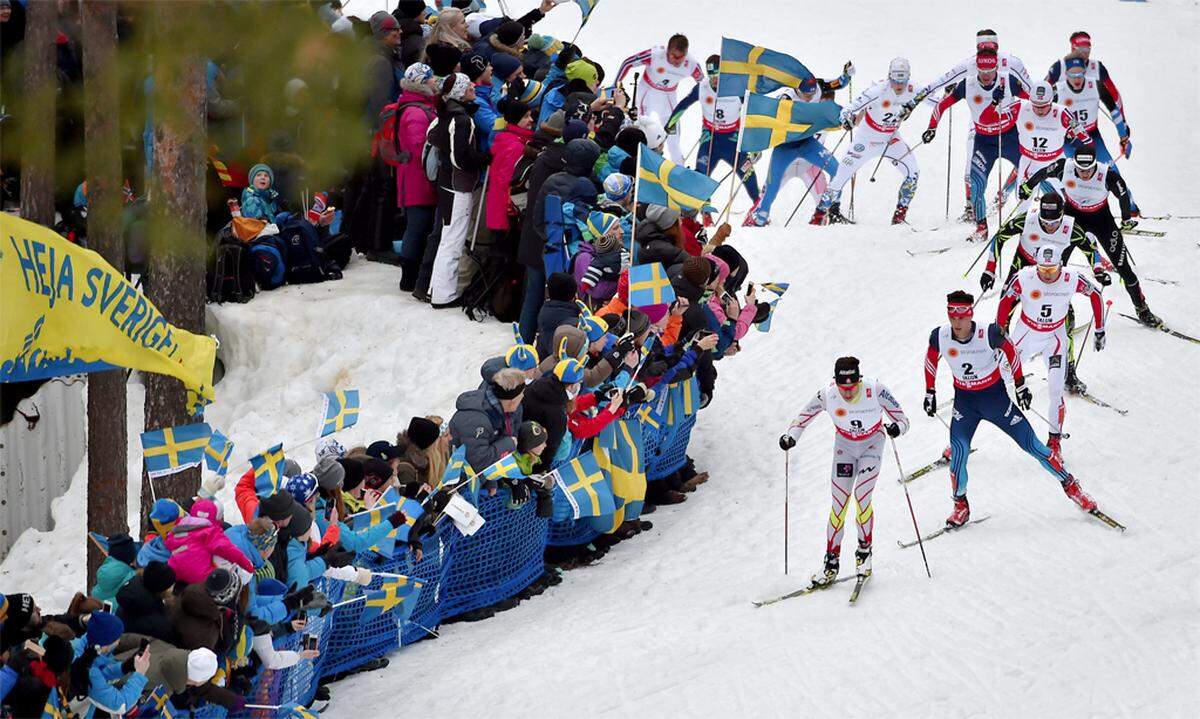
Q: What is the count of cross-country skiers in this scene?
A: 15